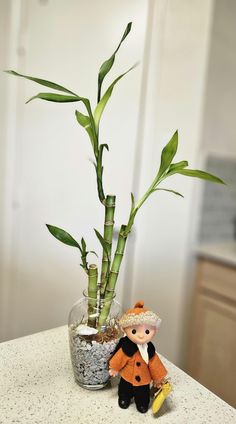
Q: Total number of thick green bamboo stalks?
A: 3